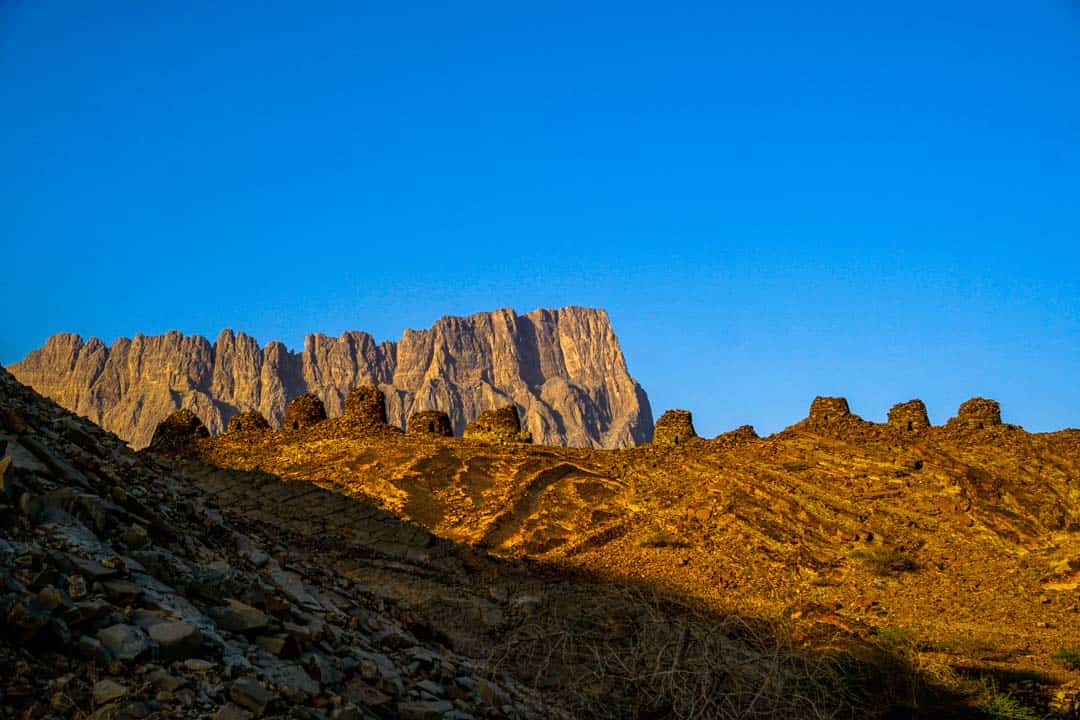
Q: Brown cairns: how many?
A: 10